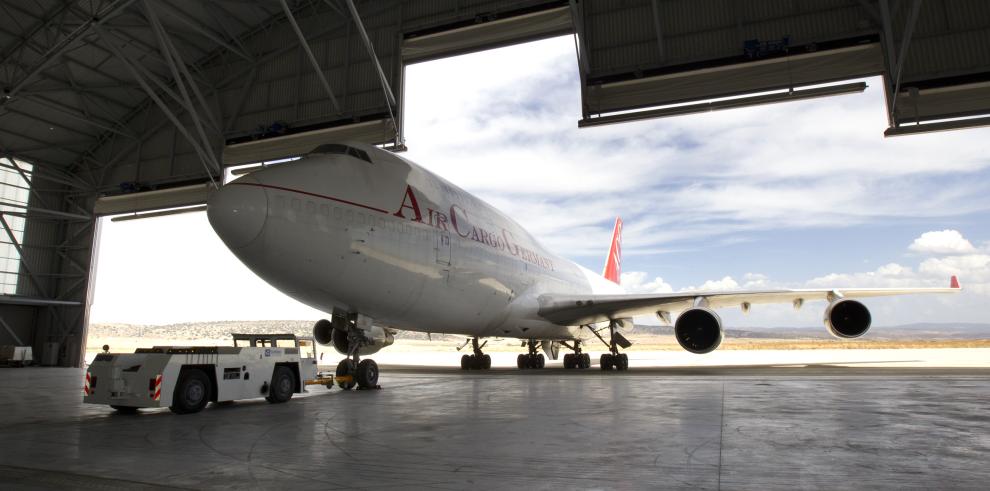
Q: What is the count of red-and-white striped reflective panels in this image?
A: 2